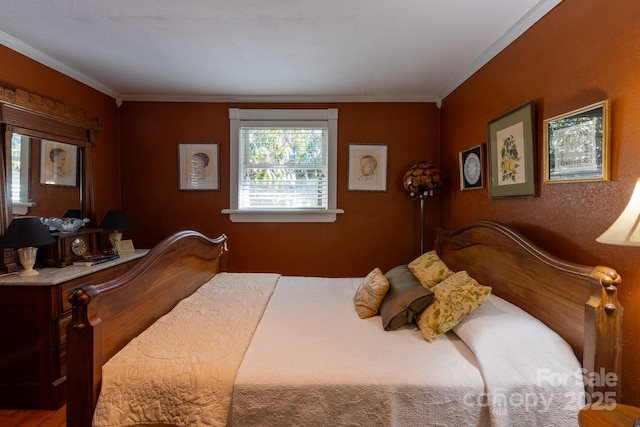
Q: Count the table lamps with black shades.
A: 2